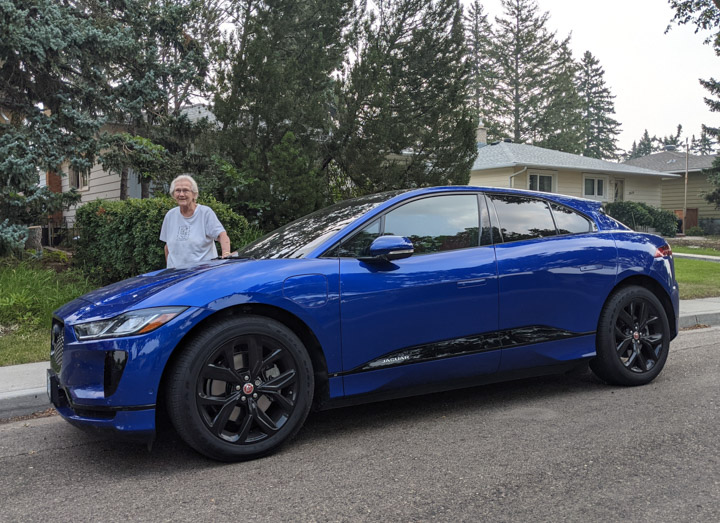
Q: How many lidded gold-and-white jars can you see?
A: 0